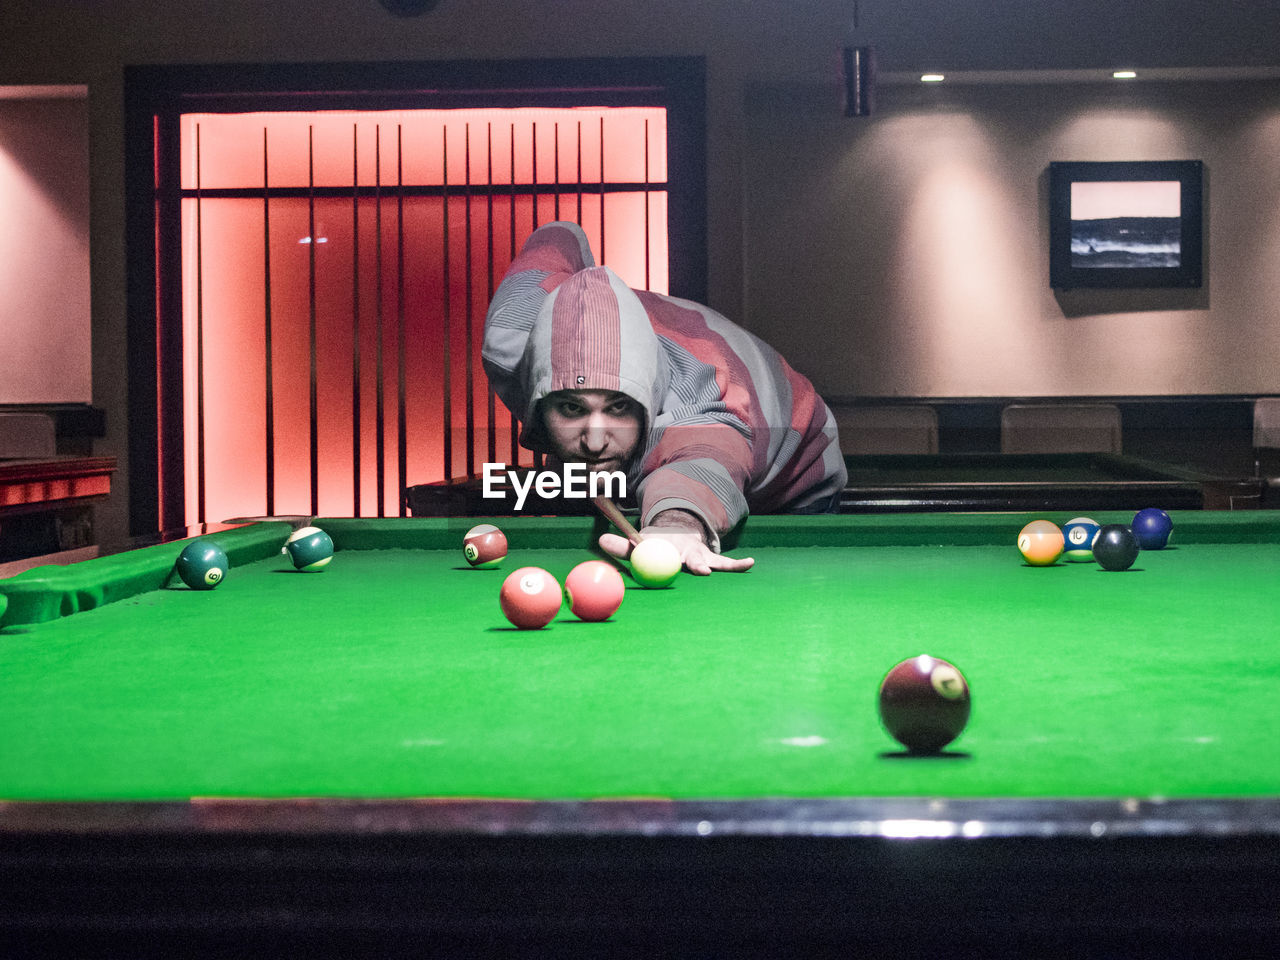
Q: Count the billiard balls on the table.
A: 11